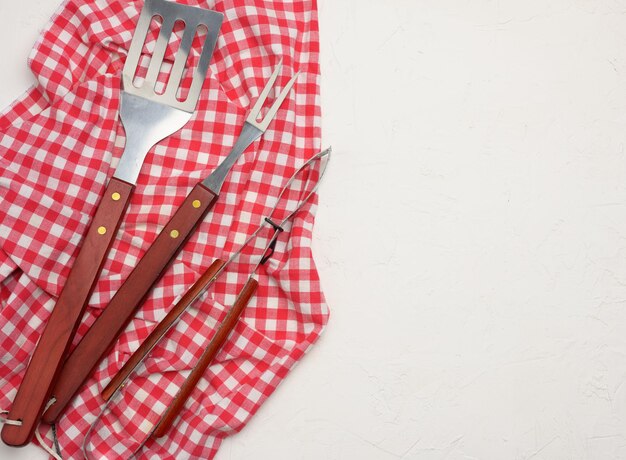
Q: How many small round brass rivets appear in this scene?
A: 4